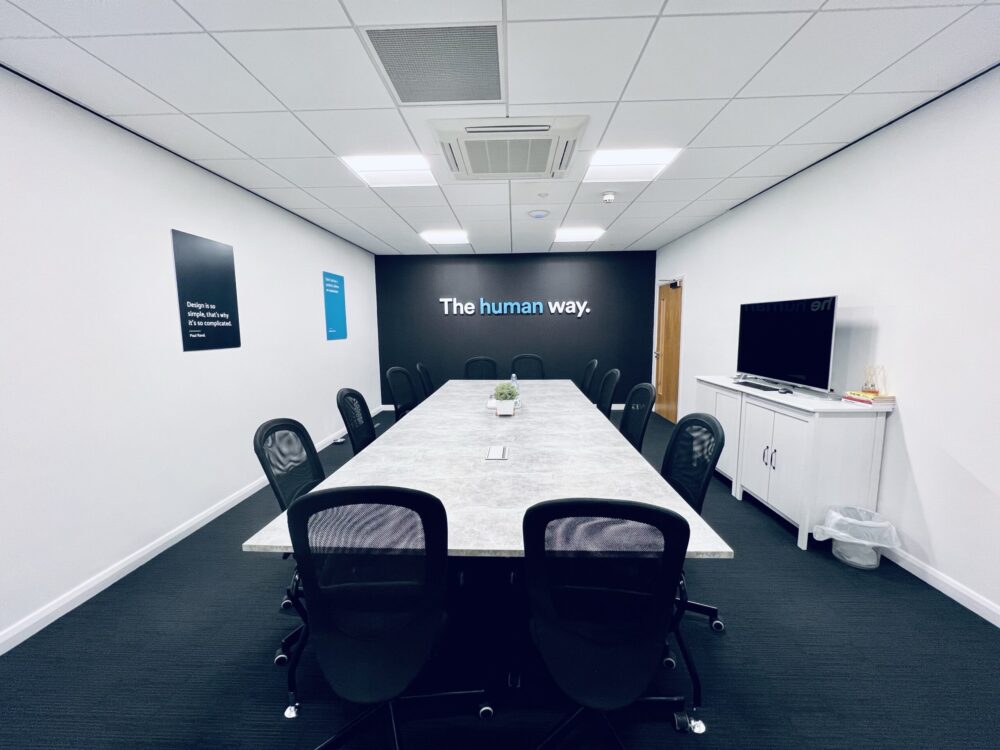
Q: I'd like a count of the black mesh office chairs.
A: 12